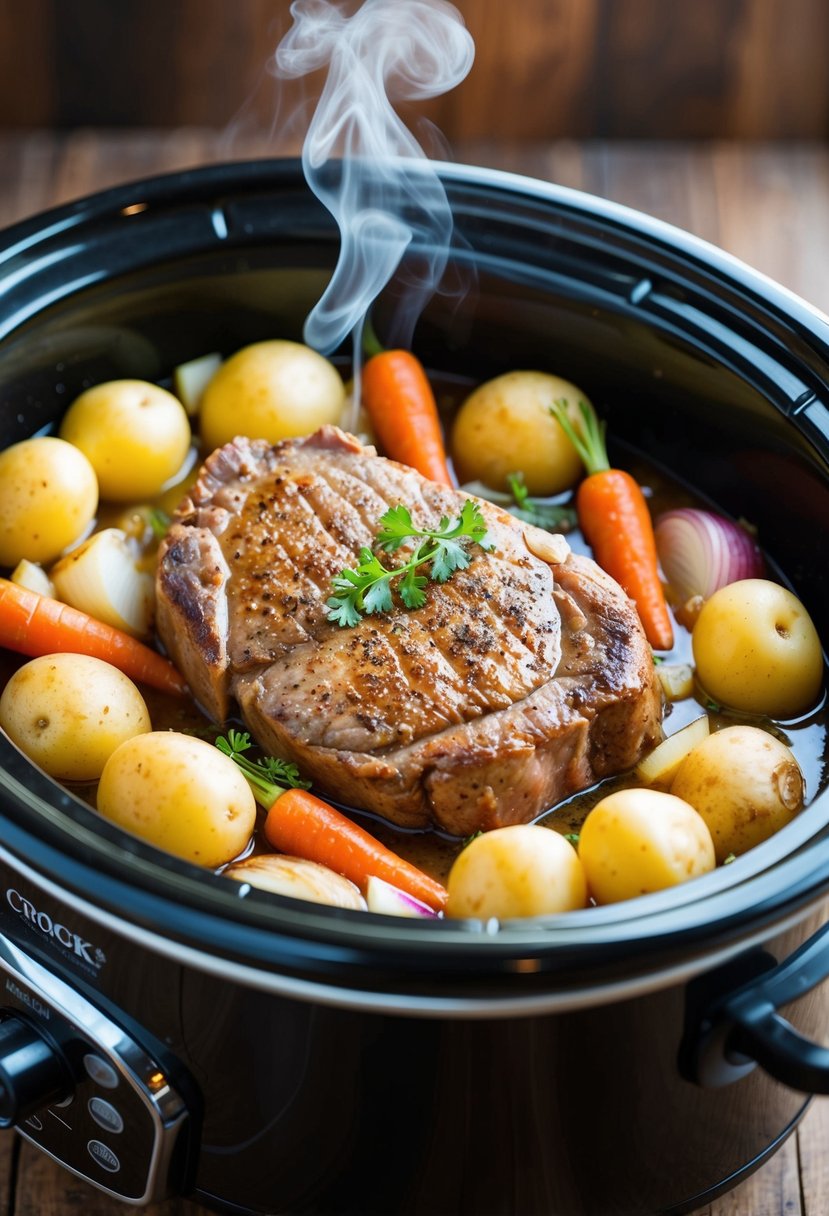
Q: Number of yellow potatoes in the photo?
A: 10